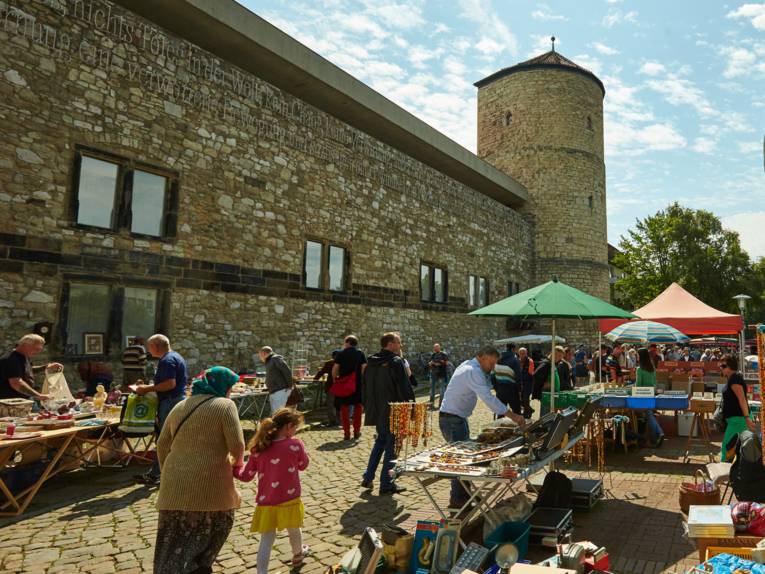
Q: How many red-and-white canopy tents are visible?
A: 1